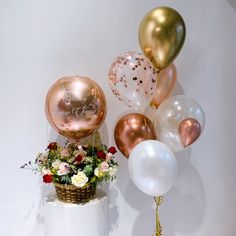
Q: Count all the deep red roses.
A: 5